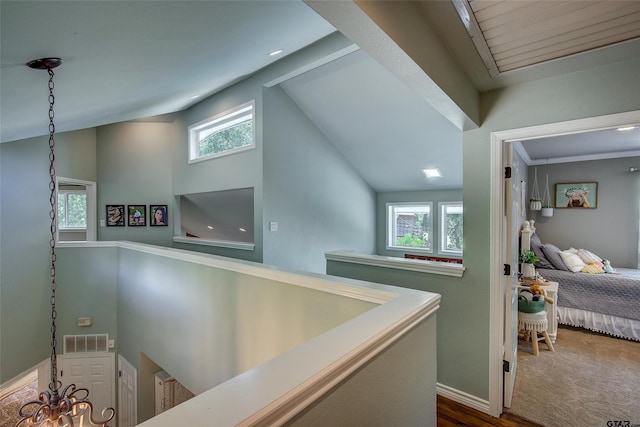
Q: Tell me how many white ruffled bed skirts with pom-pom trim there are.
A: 1